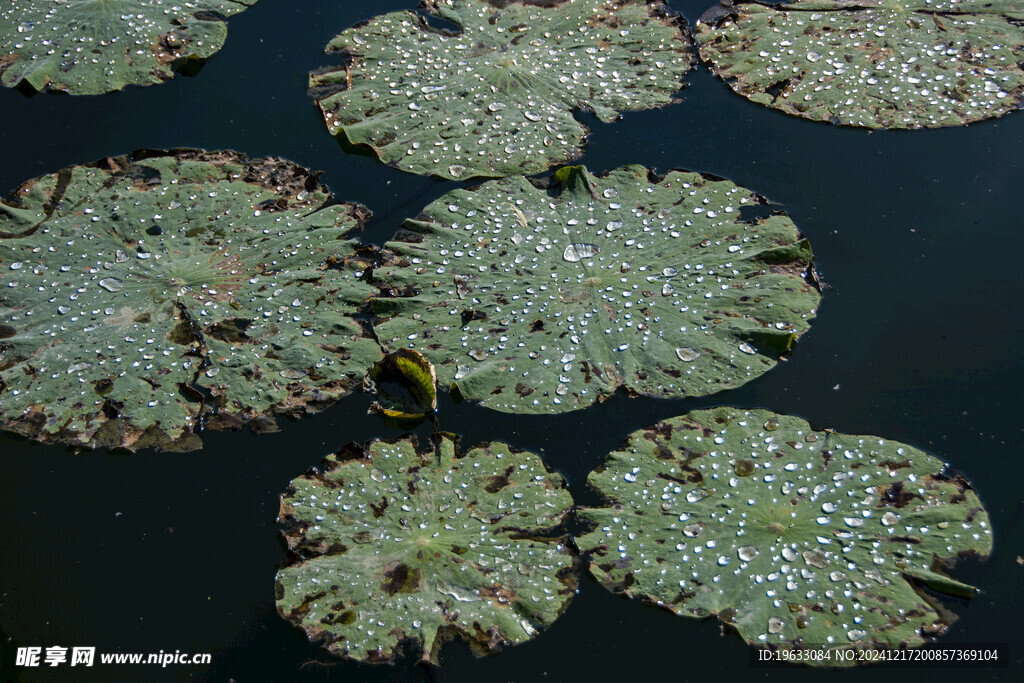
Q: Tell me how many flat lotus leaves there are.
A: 7